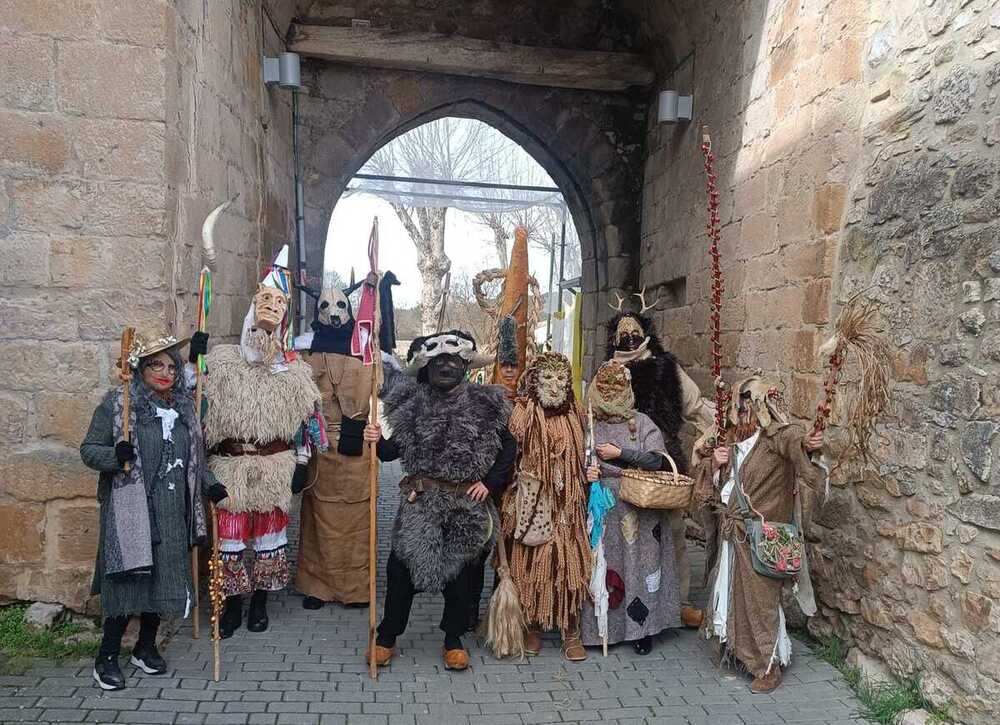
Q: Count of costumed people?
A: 9